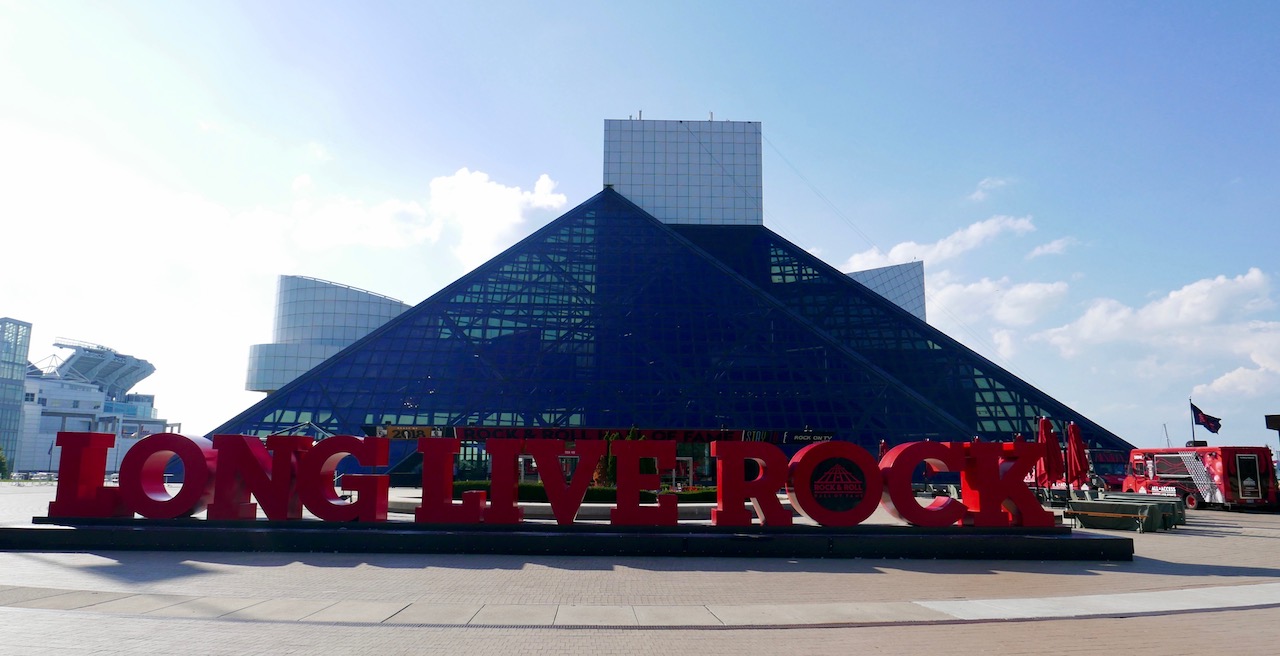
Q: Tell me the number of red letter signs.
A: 12